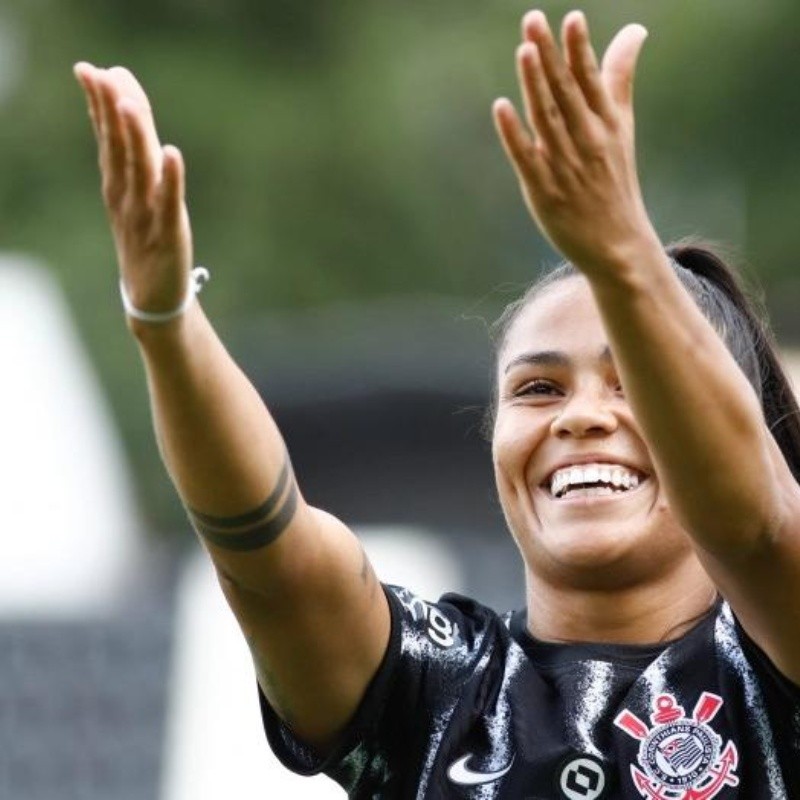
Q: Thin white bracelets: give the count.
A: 1